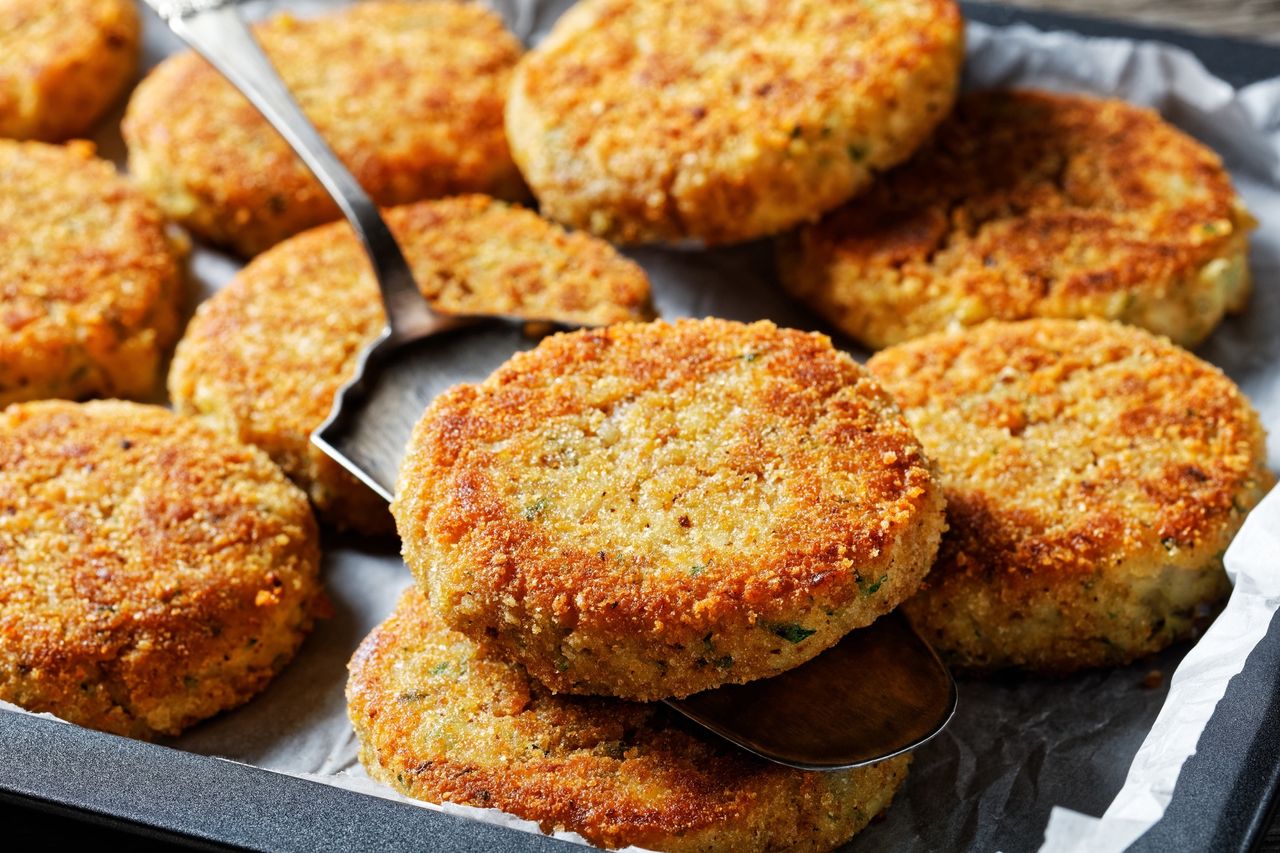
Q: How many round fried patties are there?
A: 10